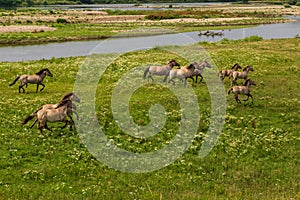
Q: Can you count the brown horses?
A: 9